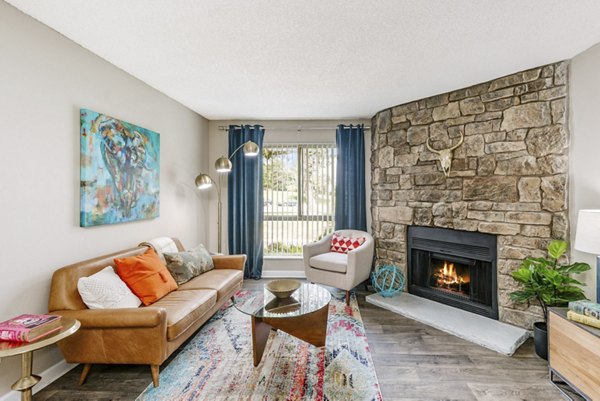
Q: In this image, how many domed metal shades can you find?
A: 3